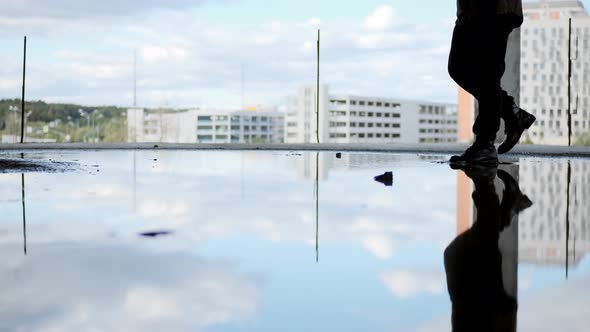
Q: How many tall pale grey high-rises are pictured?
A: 1